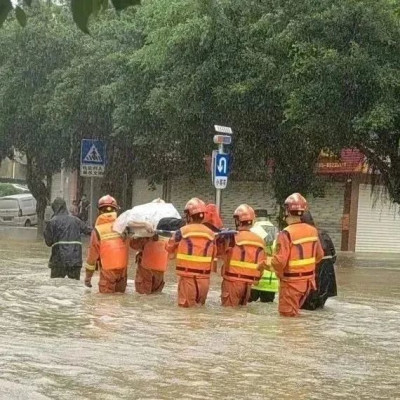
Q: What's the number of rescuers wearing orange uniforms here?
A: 5